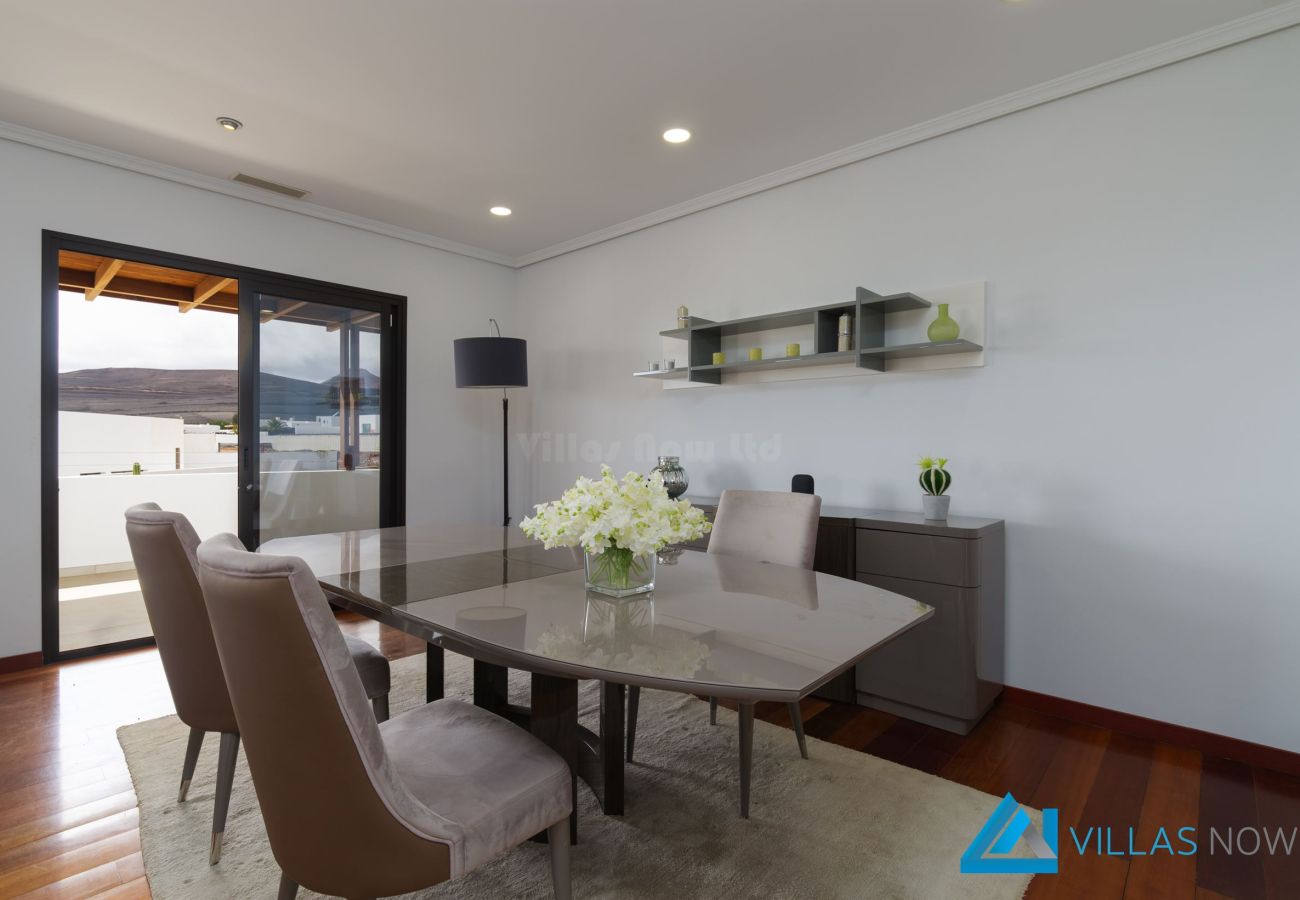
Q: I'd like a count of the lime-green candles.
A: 3